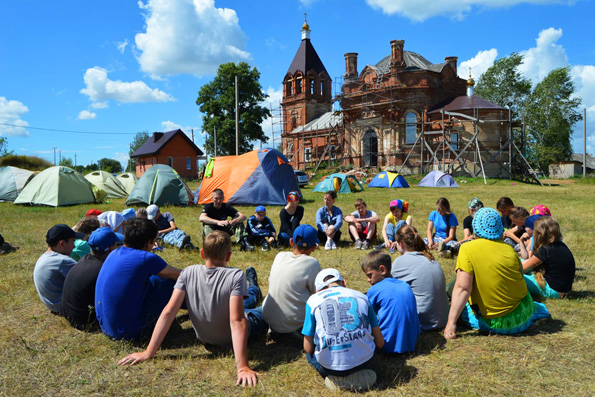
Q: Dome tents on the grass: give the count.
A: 9